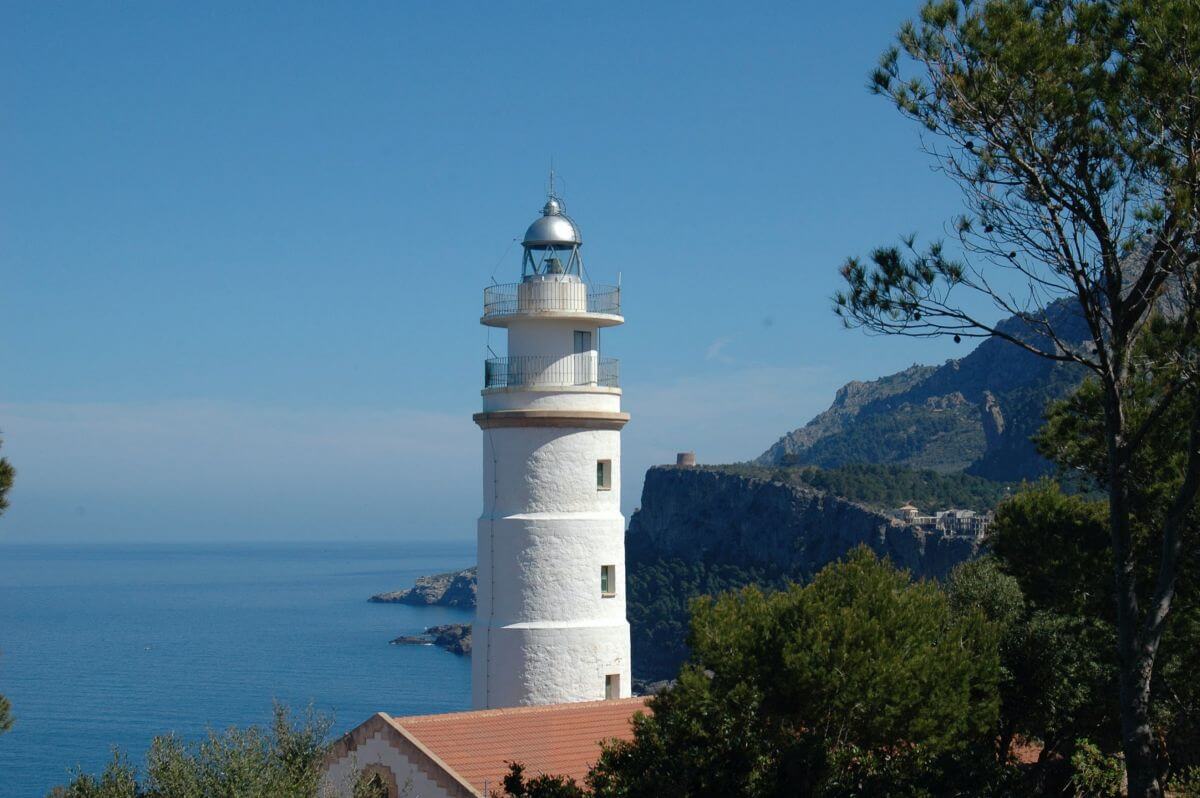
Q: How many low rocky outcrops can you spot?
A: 2